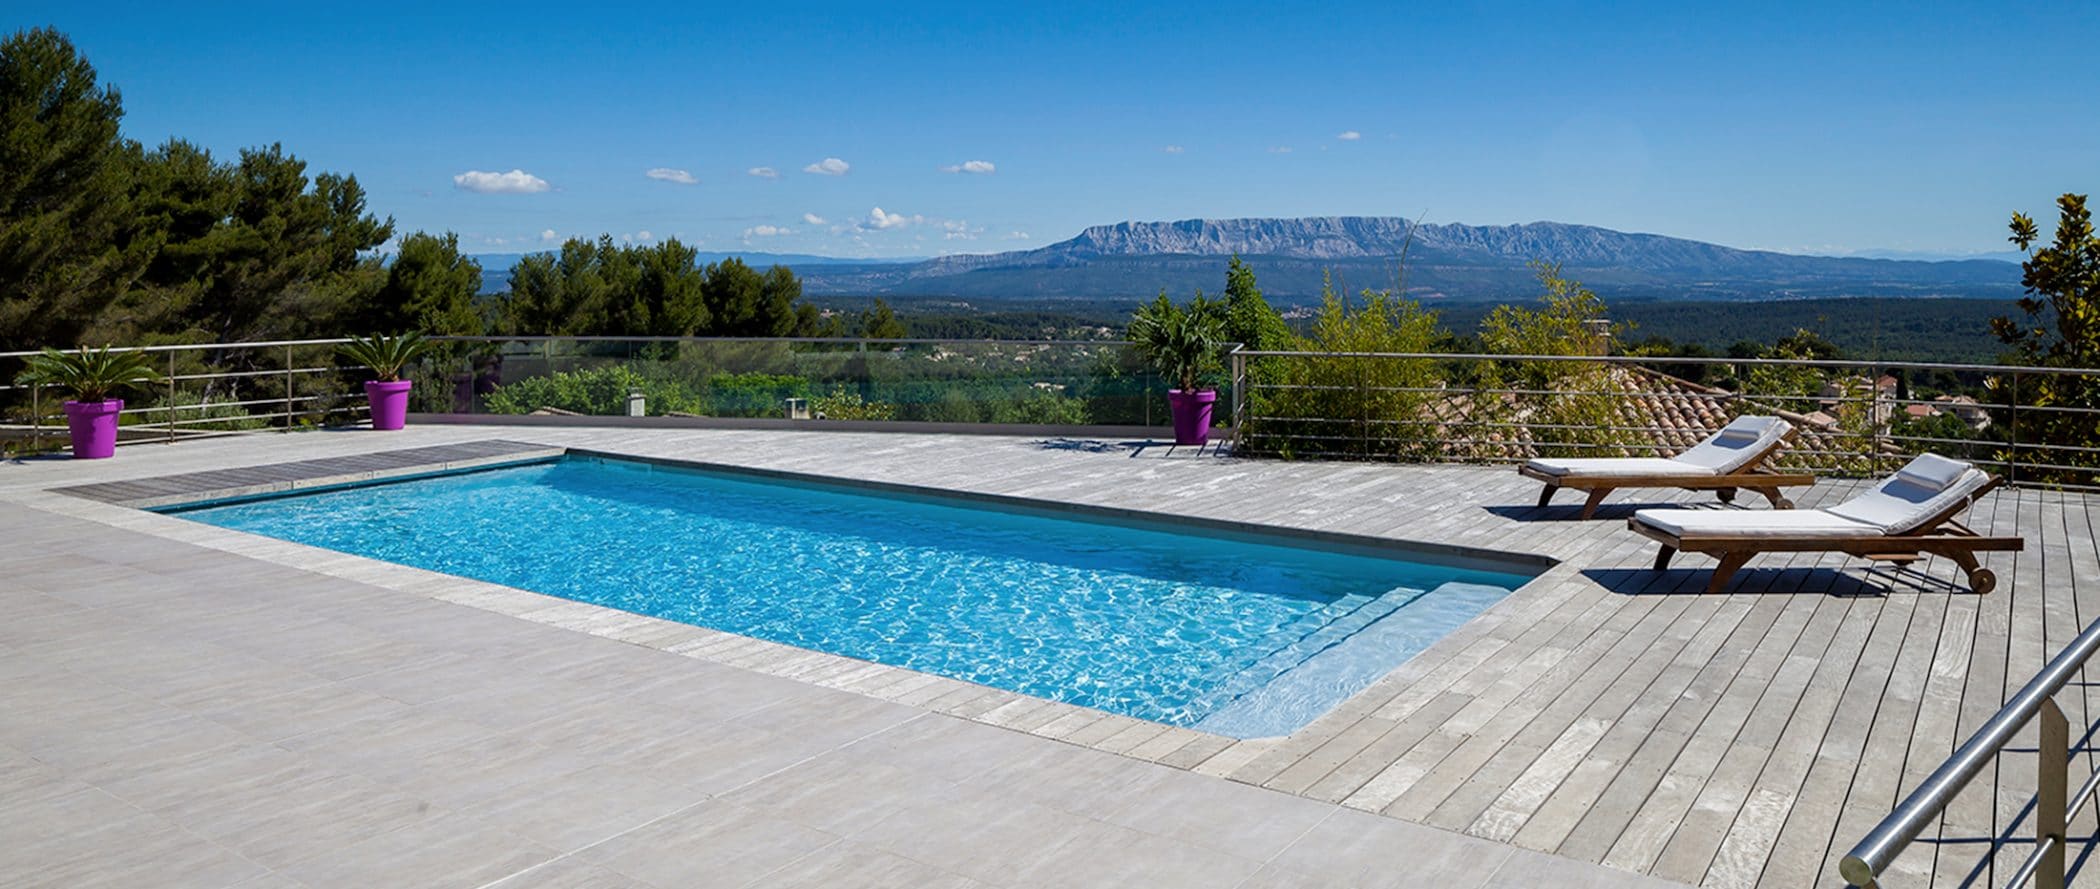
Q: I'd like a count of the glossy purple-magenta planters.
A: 3